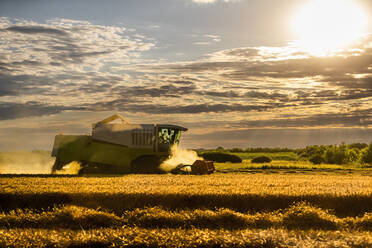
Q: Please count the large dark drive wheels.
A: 1